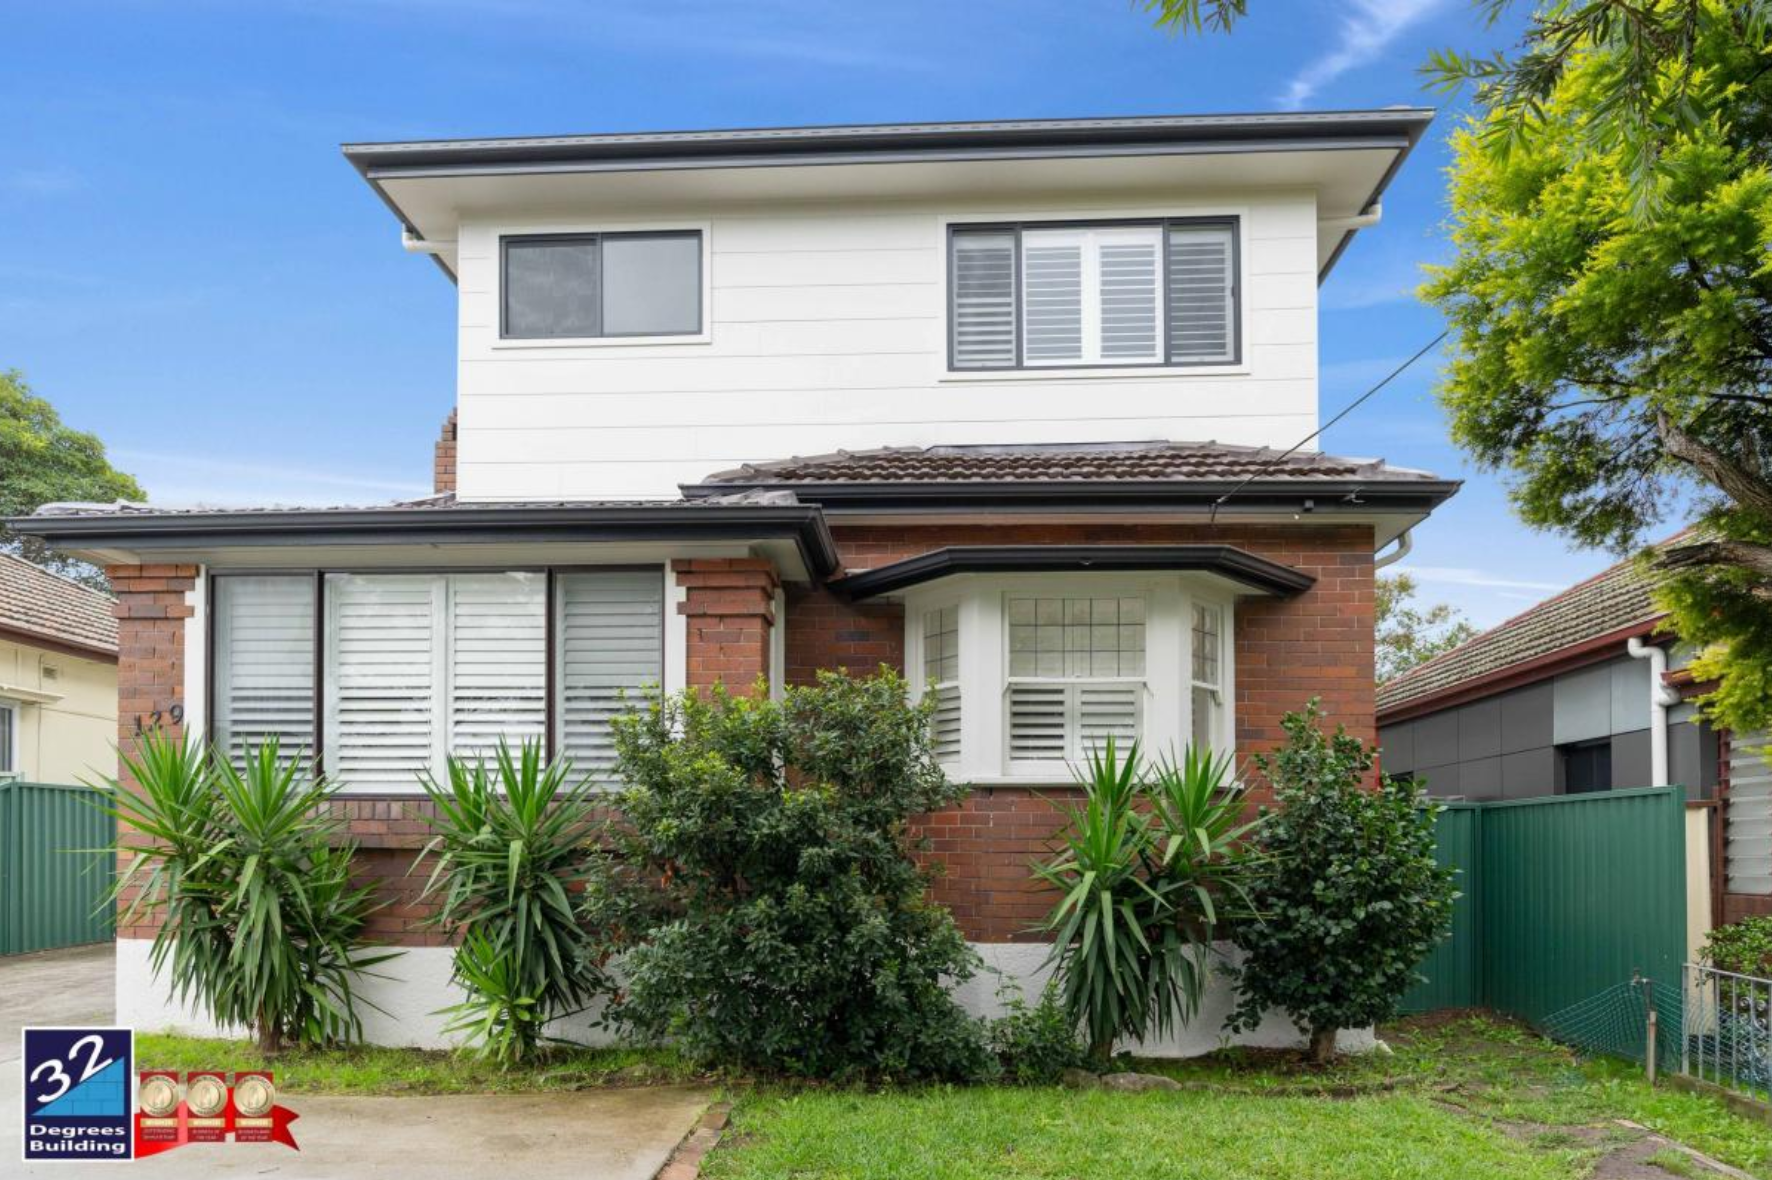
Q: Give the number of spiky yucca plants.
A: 3